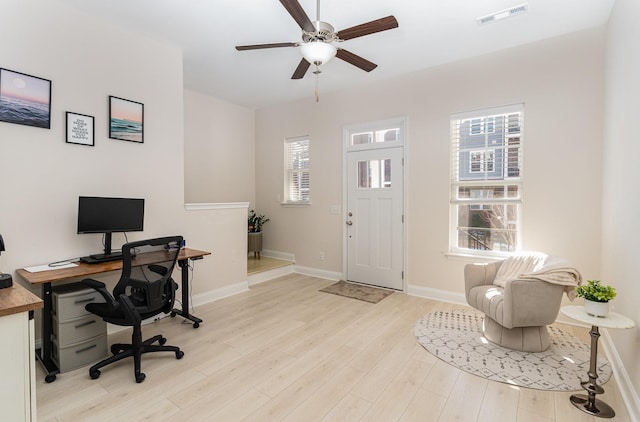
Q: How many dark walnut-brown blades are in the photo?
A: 5